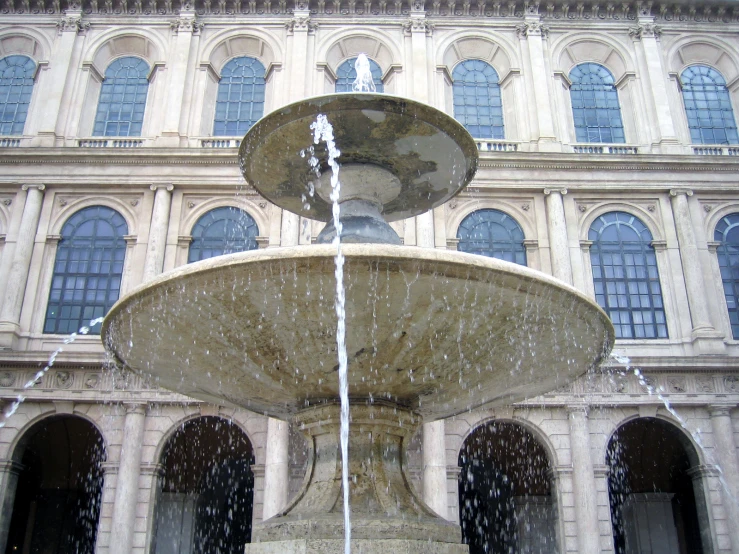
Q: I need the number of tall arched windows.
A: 12